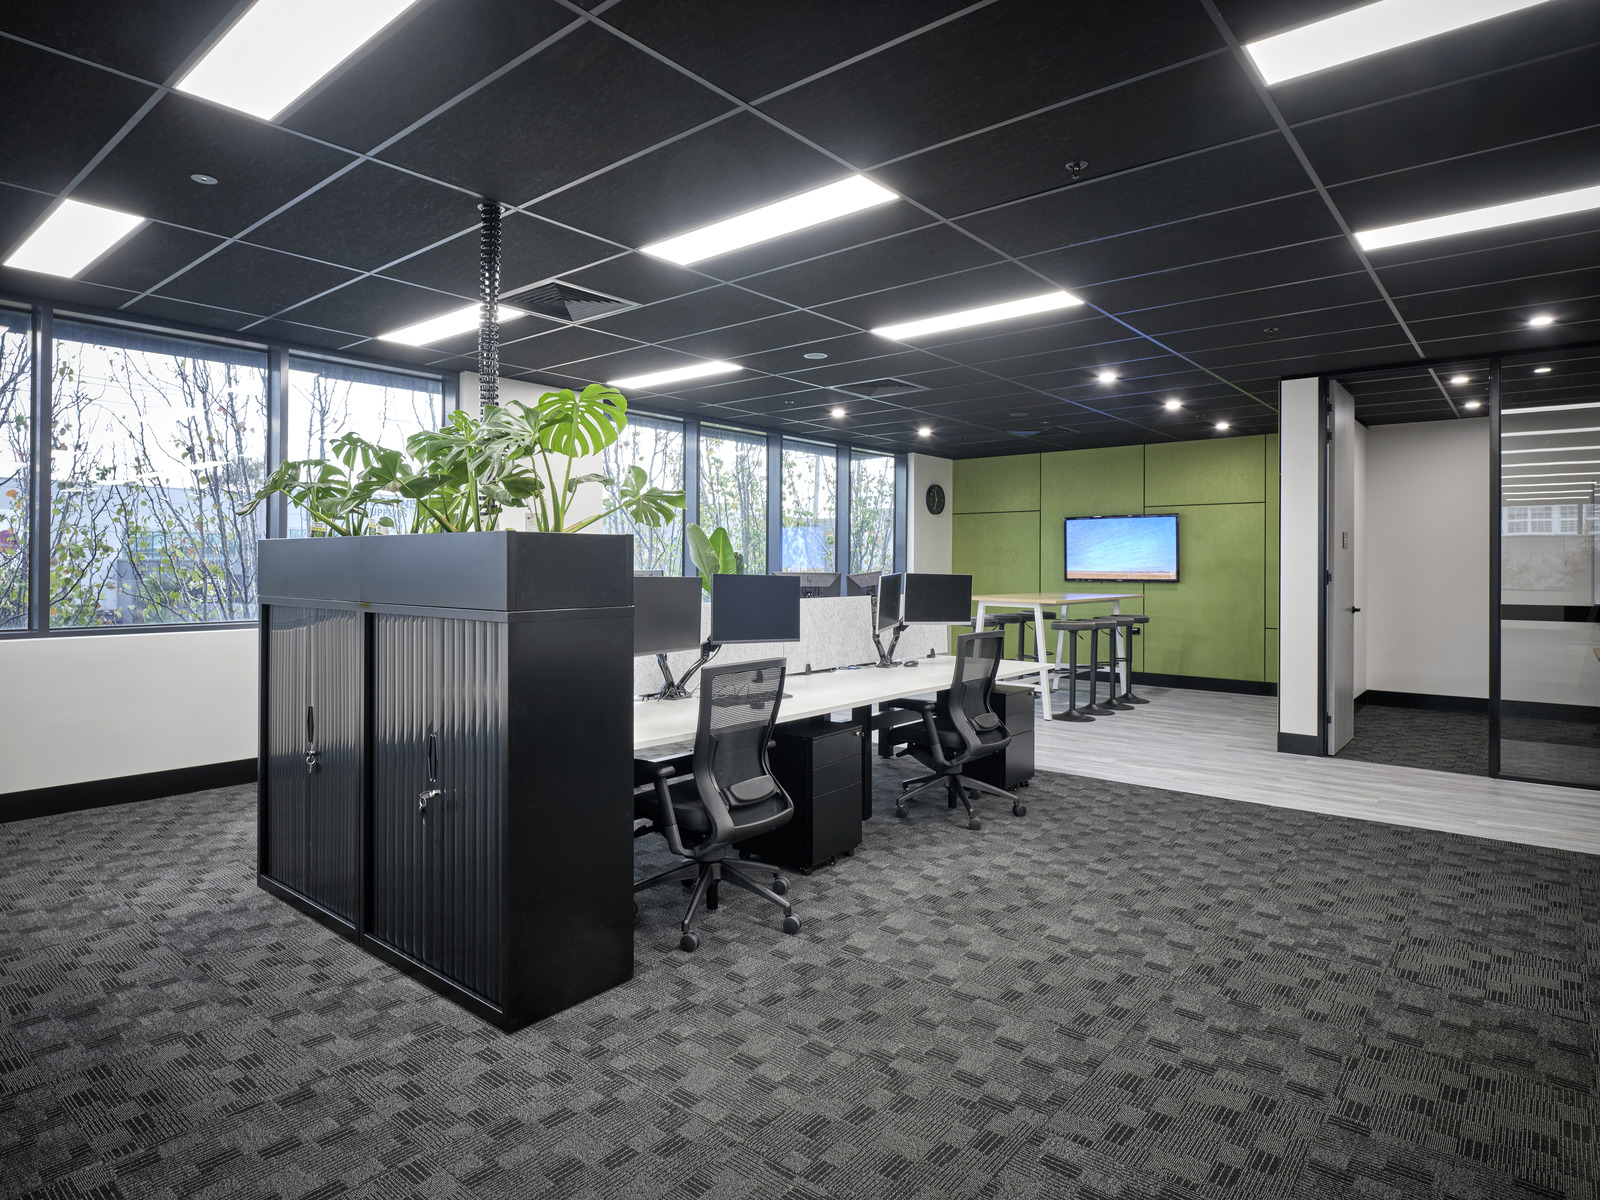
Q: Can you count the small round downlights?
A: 9